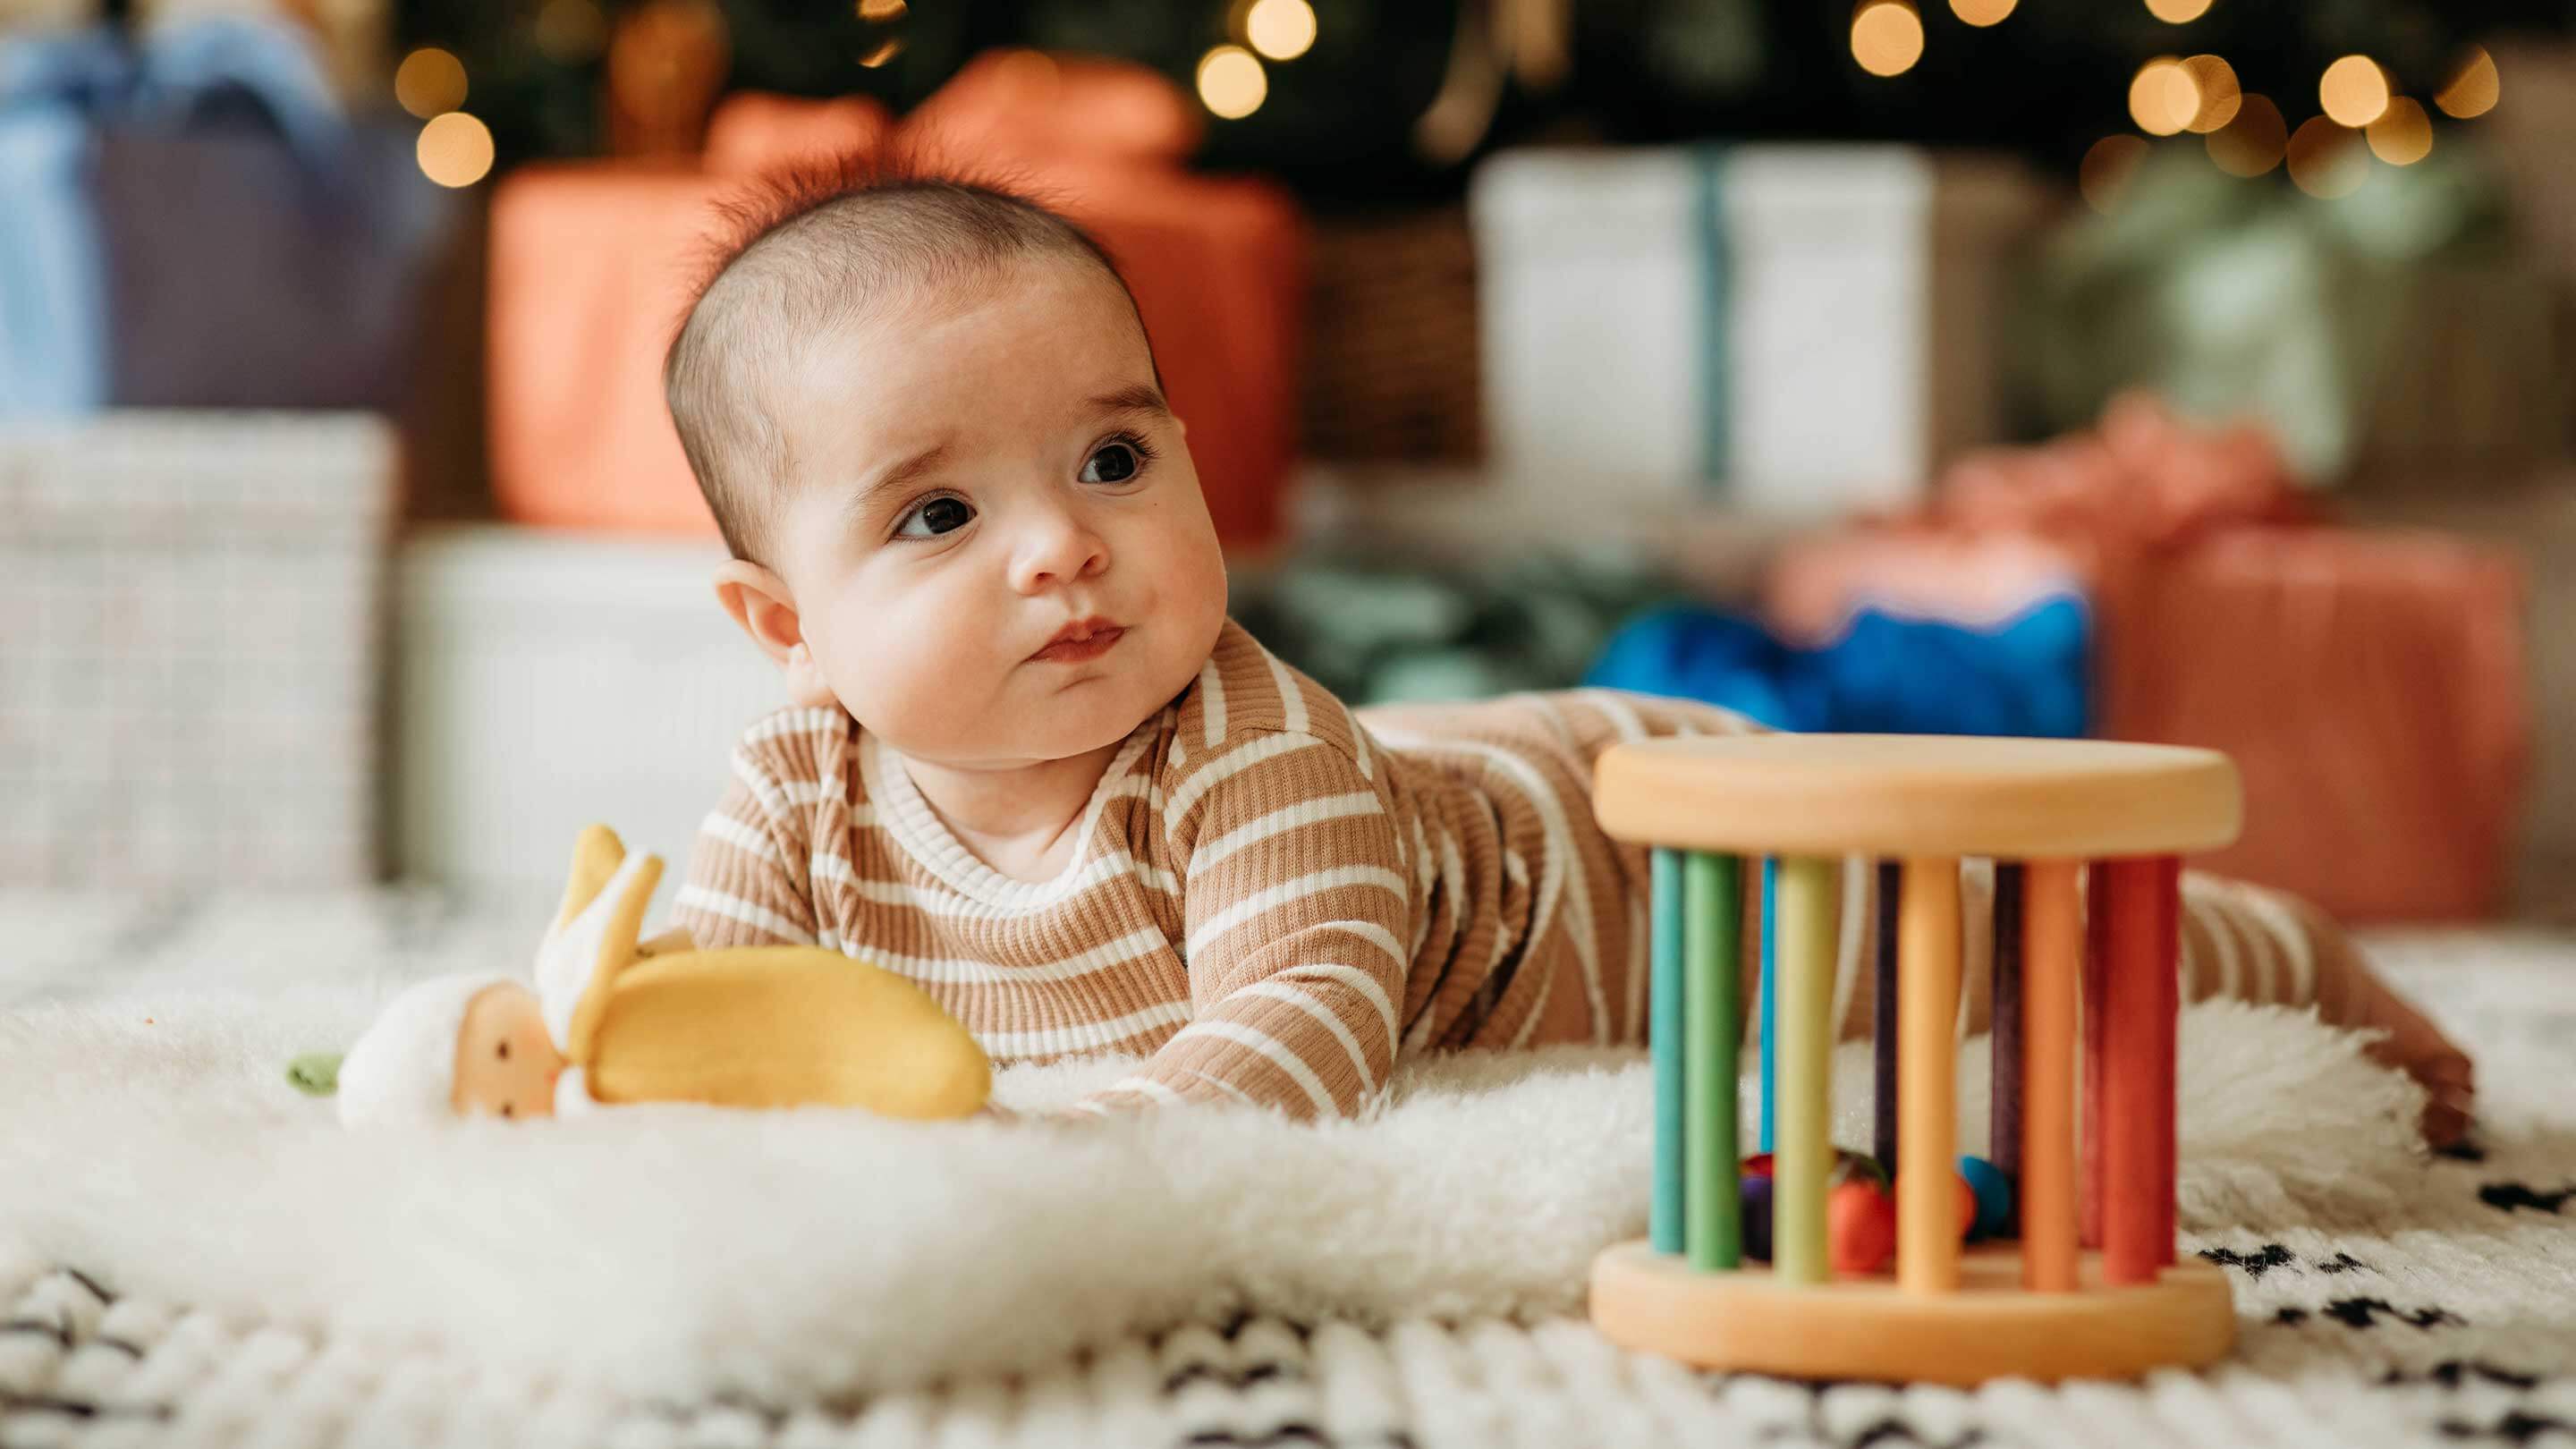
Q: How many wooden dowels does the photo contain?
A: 11